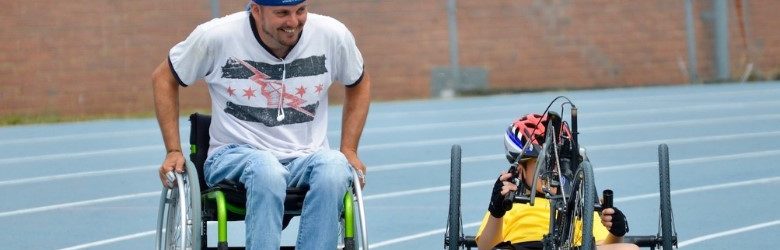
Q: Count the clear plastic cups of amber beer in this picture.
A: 0